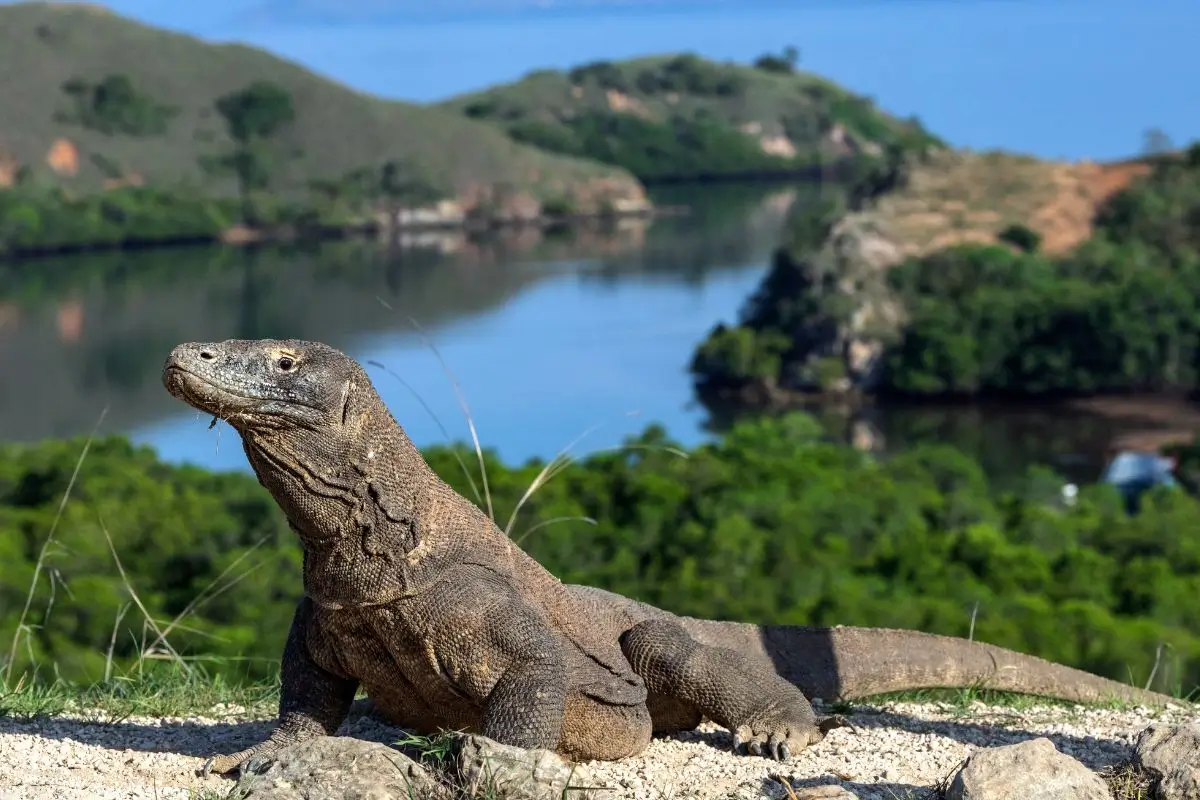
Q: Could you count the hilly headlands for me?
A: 3